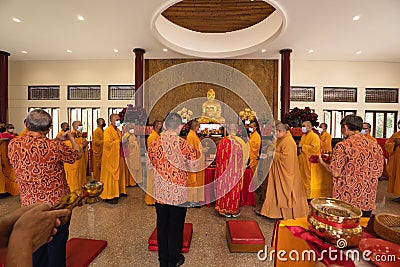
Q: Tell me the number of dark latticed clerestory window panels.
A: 6